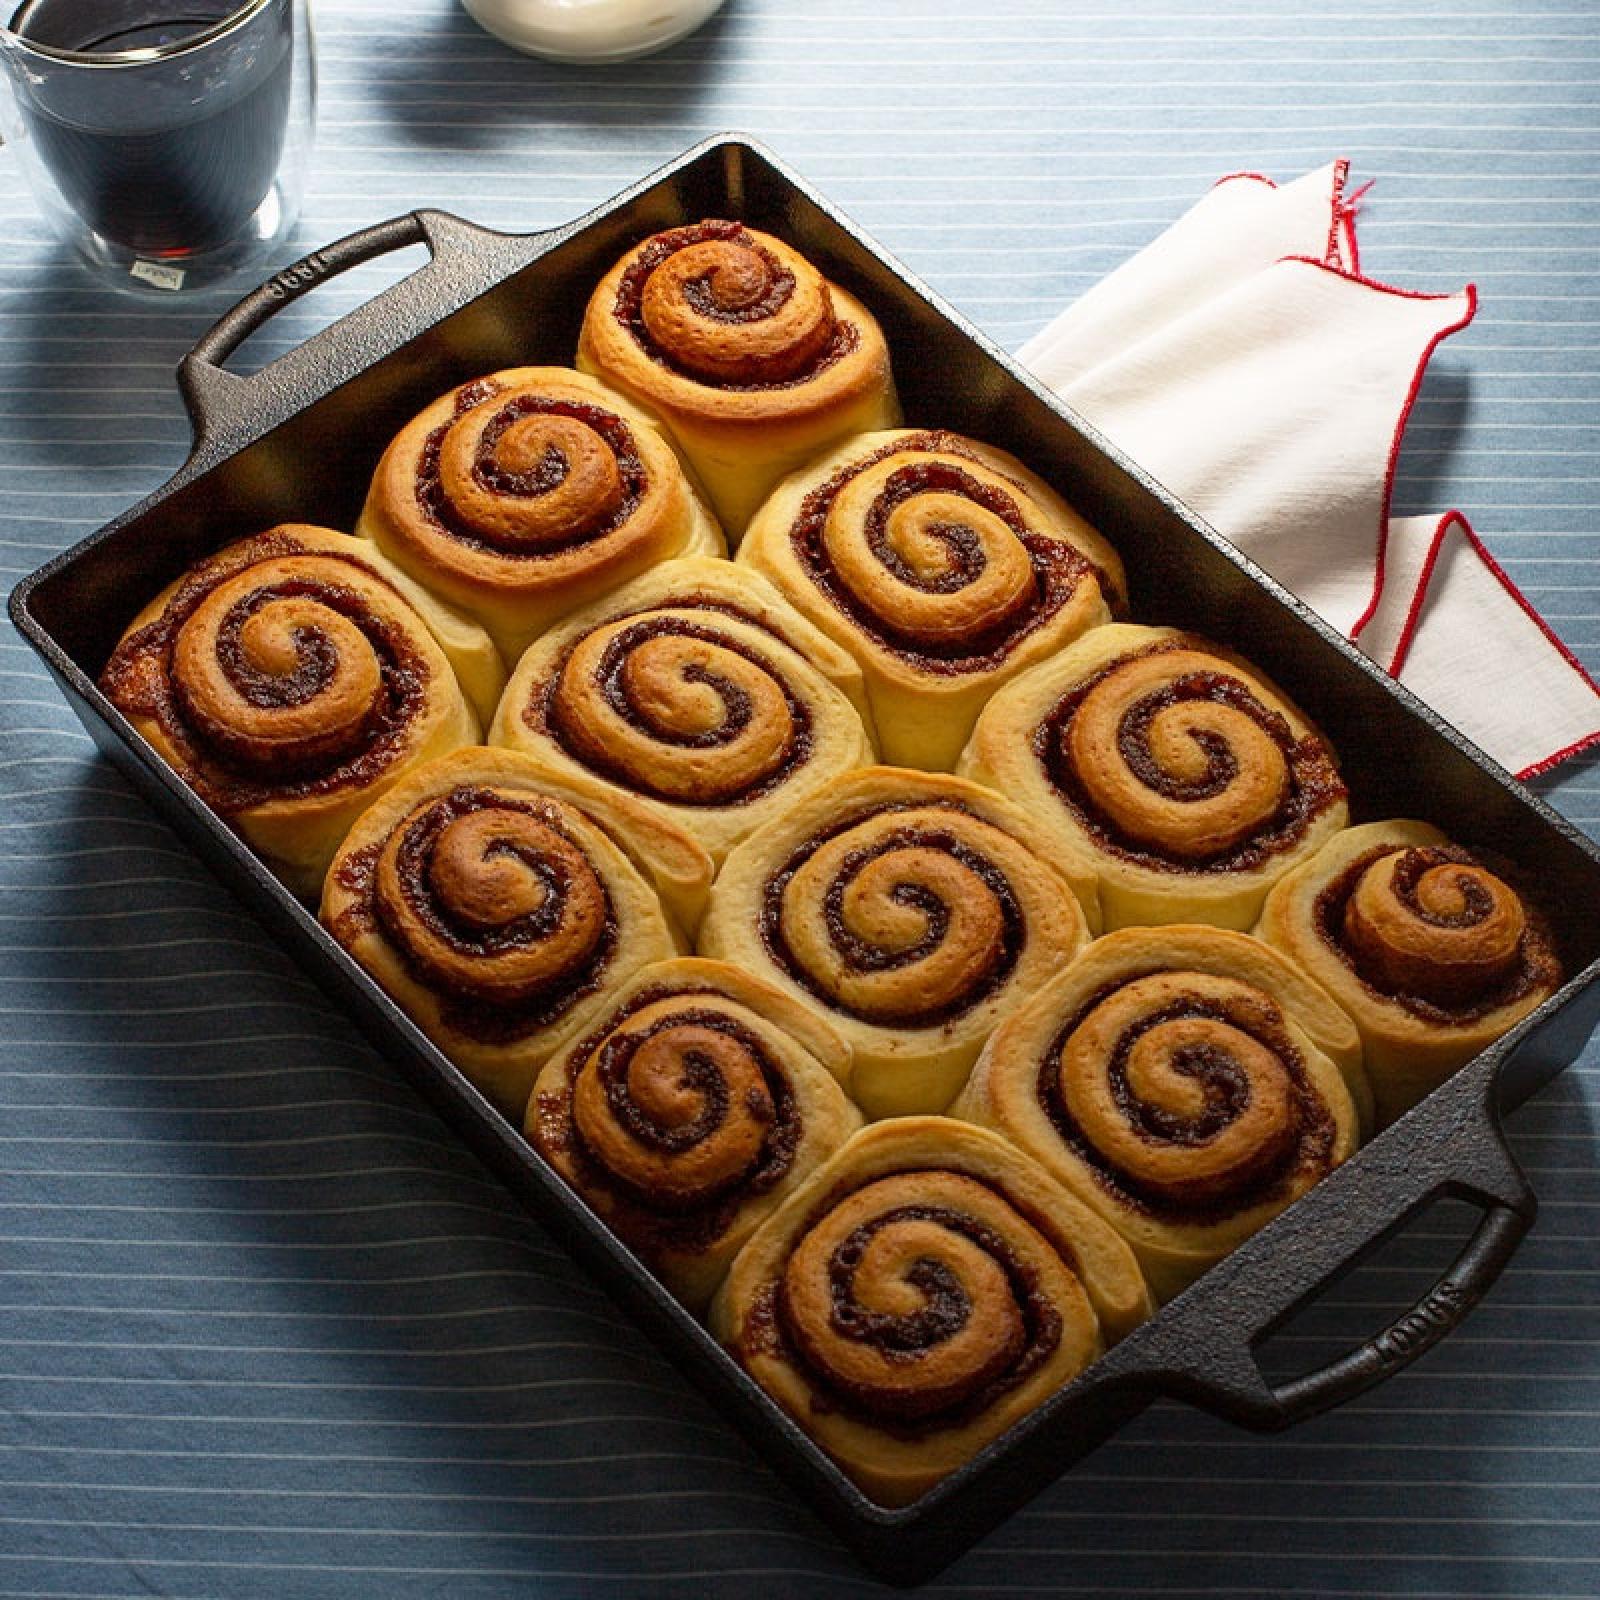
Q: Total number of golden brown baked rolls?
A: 12